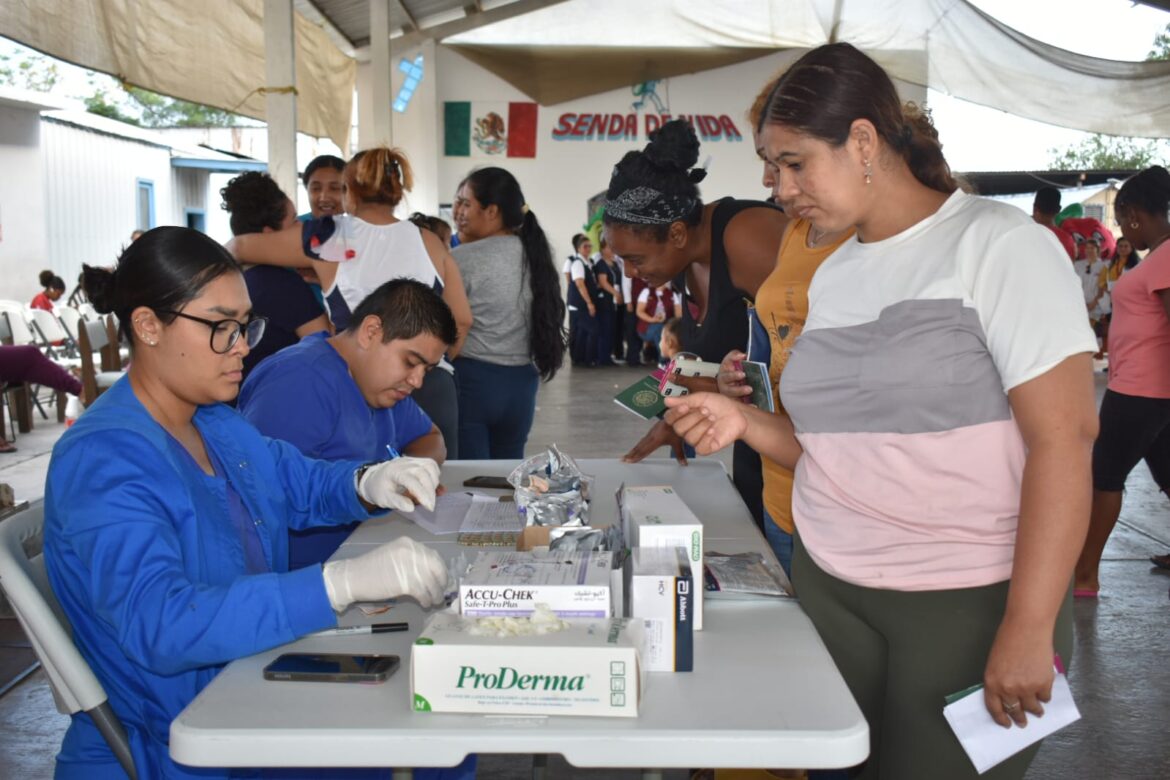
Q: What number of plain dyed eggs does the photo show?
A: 0